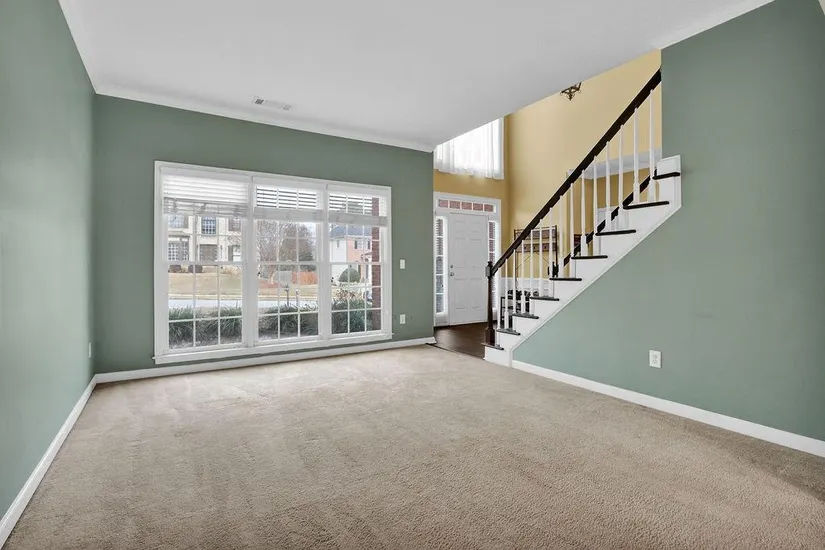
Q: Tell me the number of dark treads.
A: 9